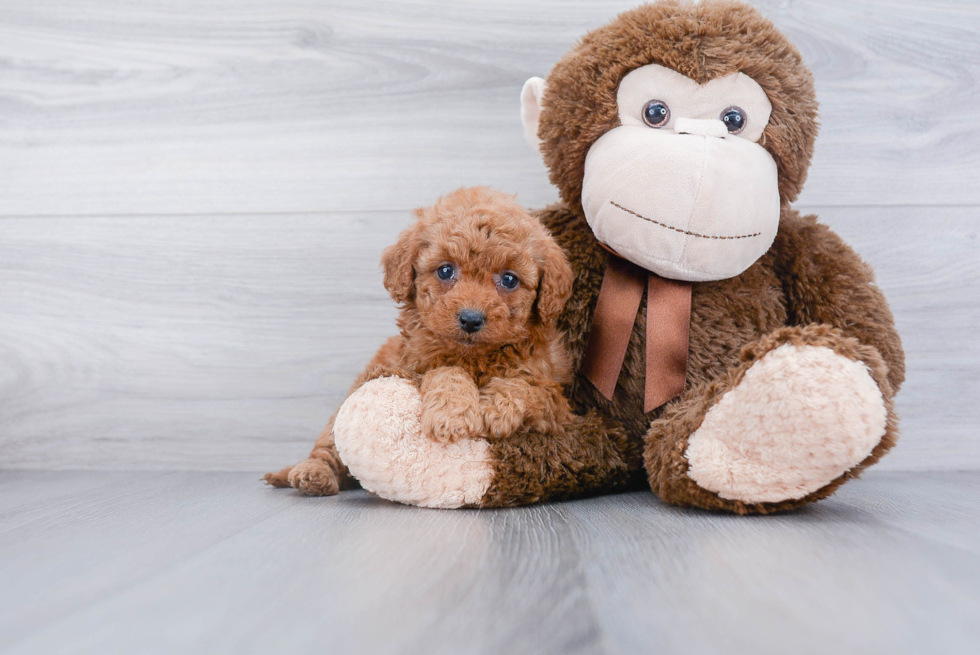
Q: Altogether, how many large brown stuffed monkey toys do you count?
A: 1